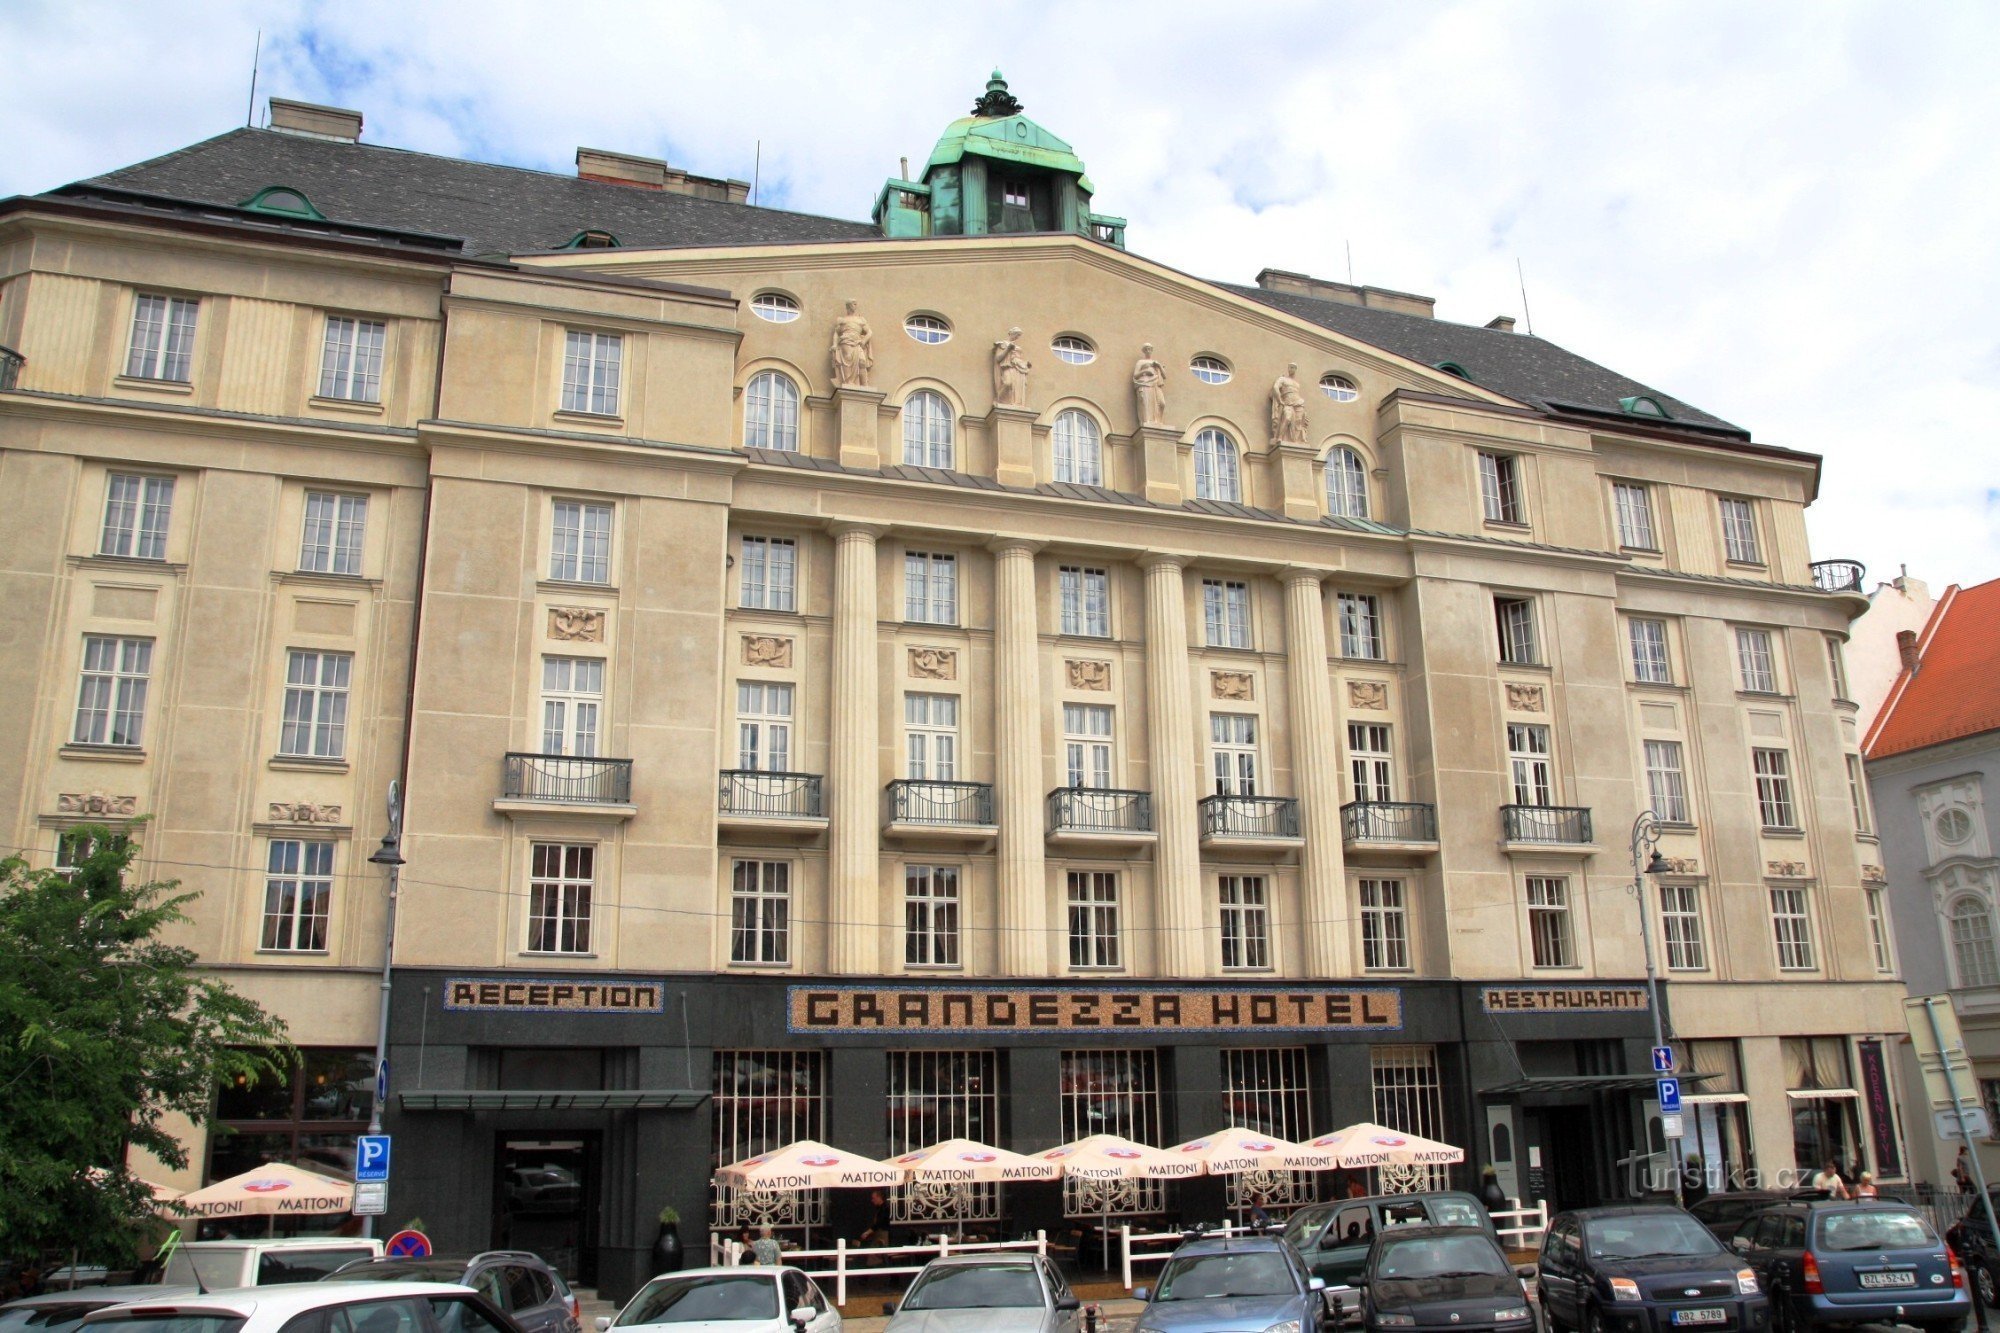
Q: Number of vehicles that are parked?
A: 13